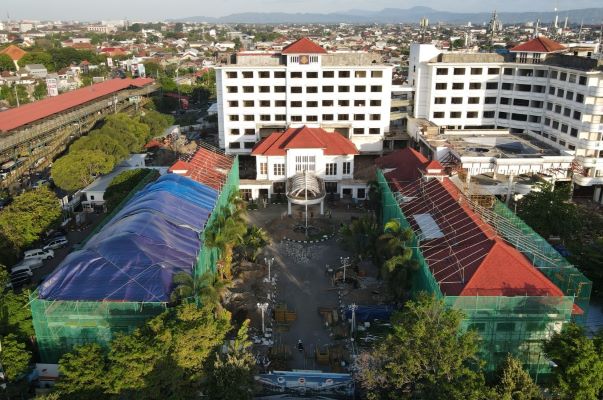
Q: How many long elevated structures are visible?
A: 1